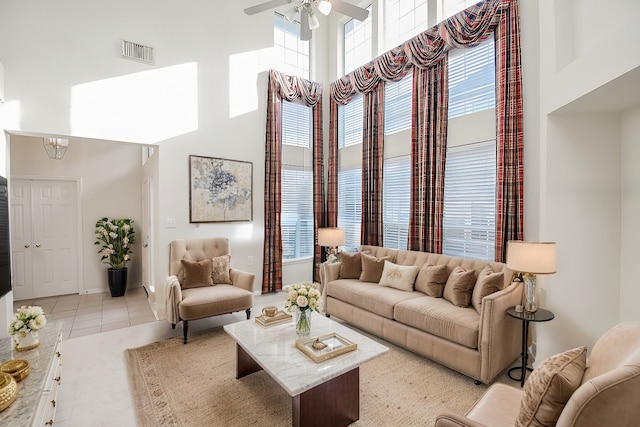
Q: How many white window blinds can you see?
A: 8